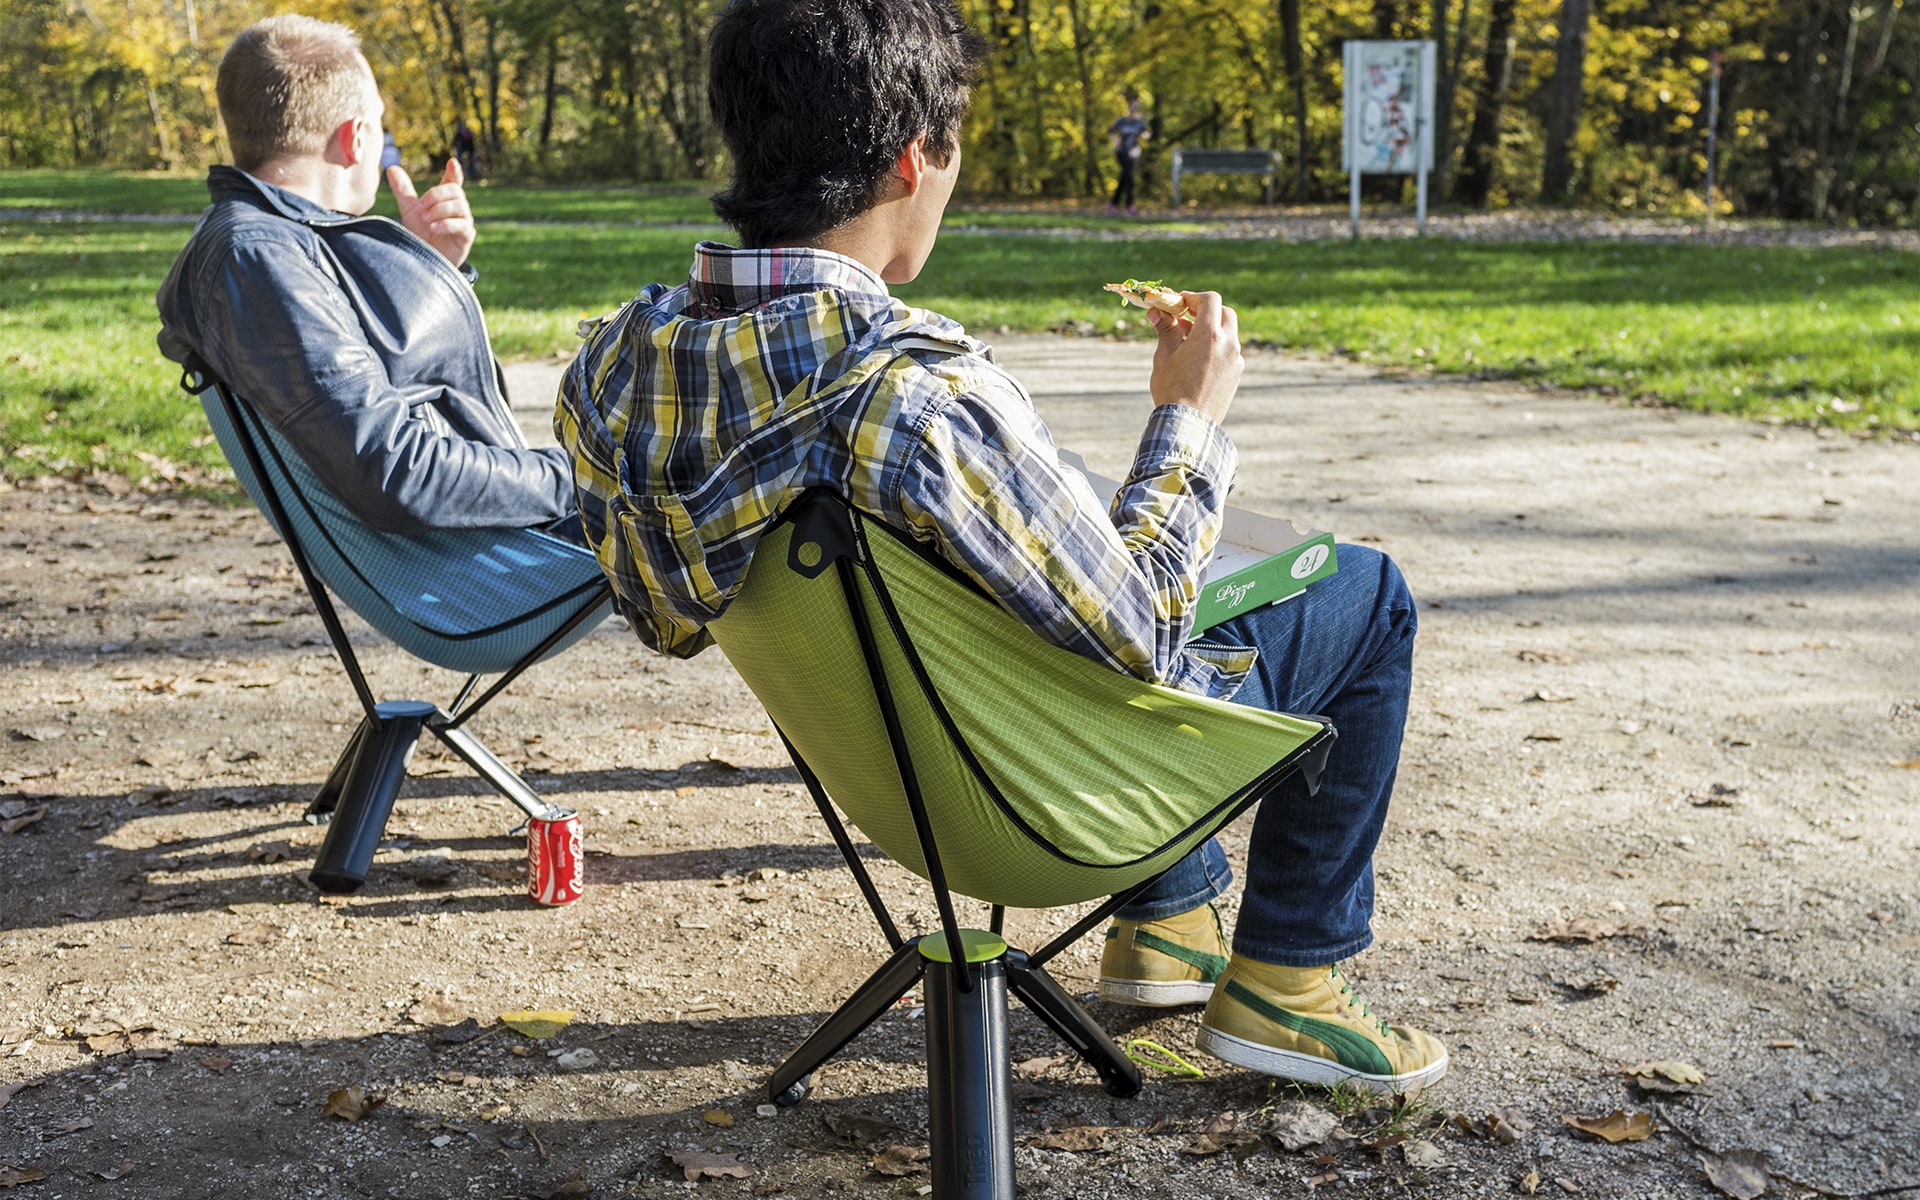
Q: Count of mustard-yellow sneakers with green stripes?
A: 2